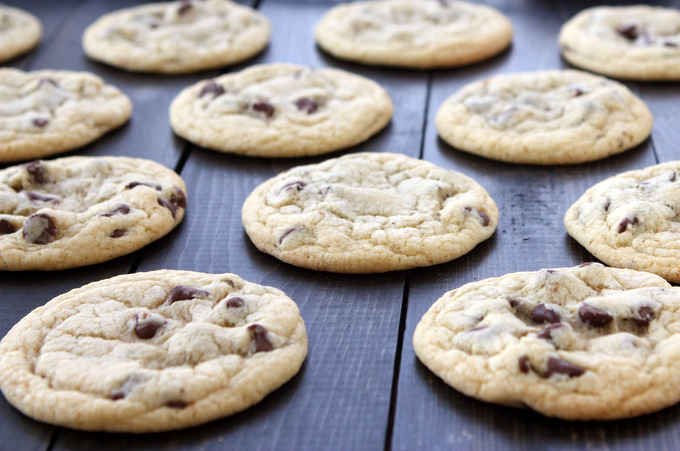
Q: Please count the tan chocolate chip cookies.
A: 12